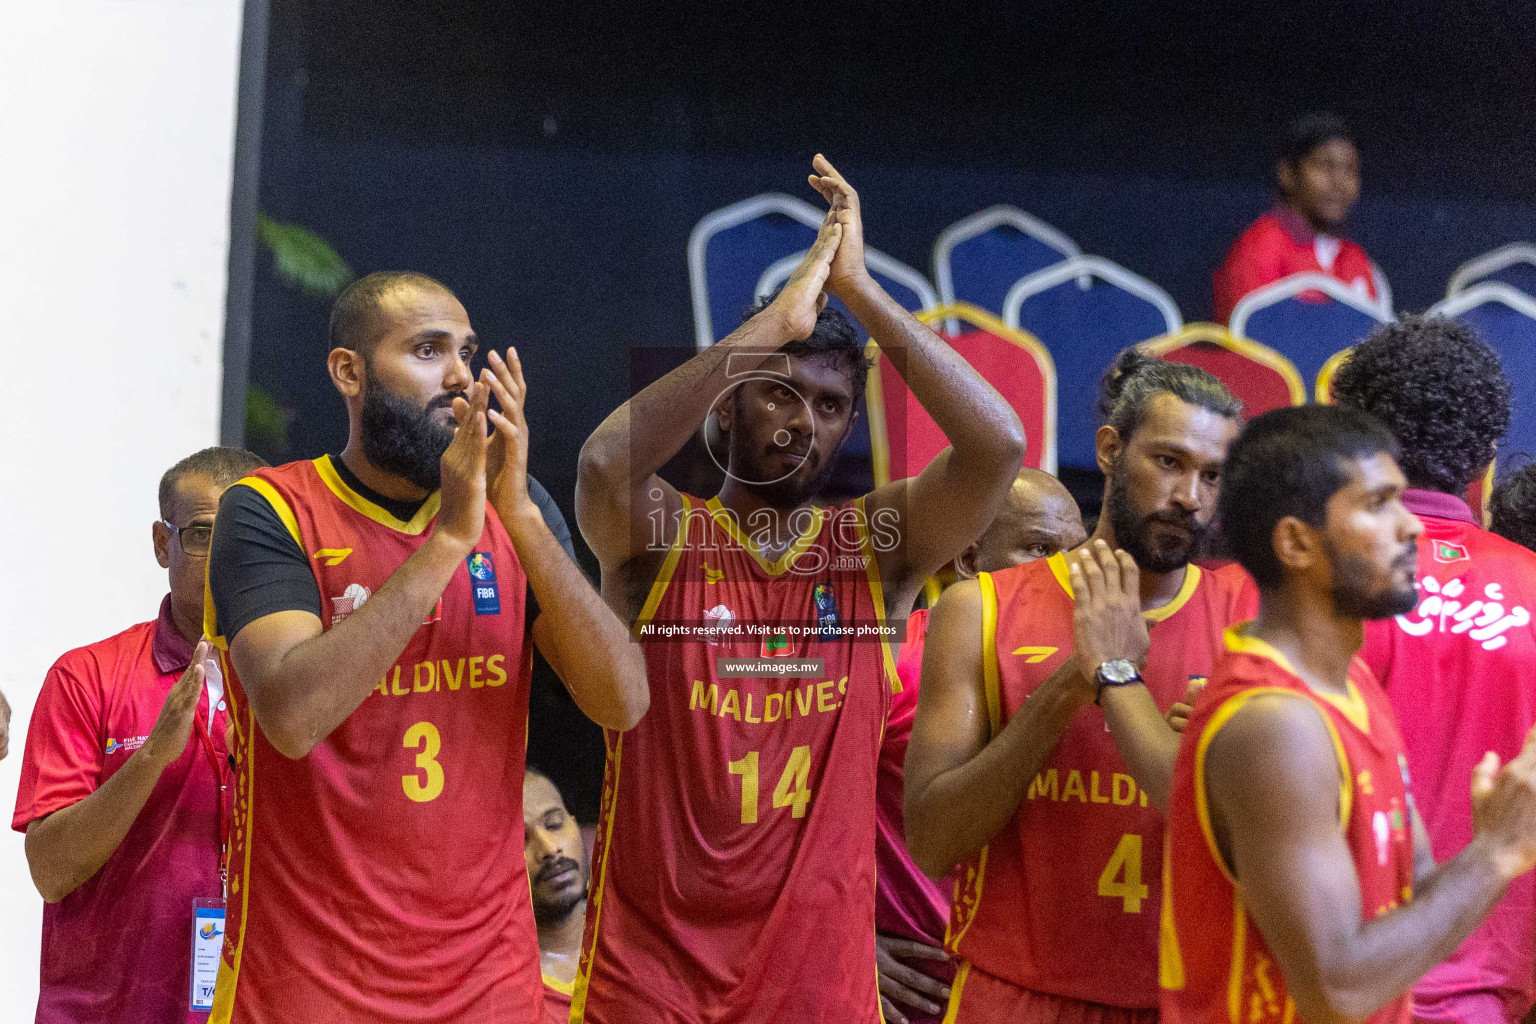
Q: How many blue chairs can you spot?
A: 7